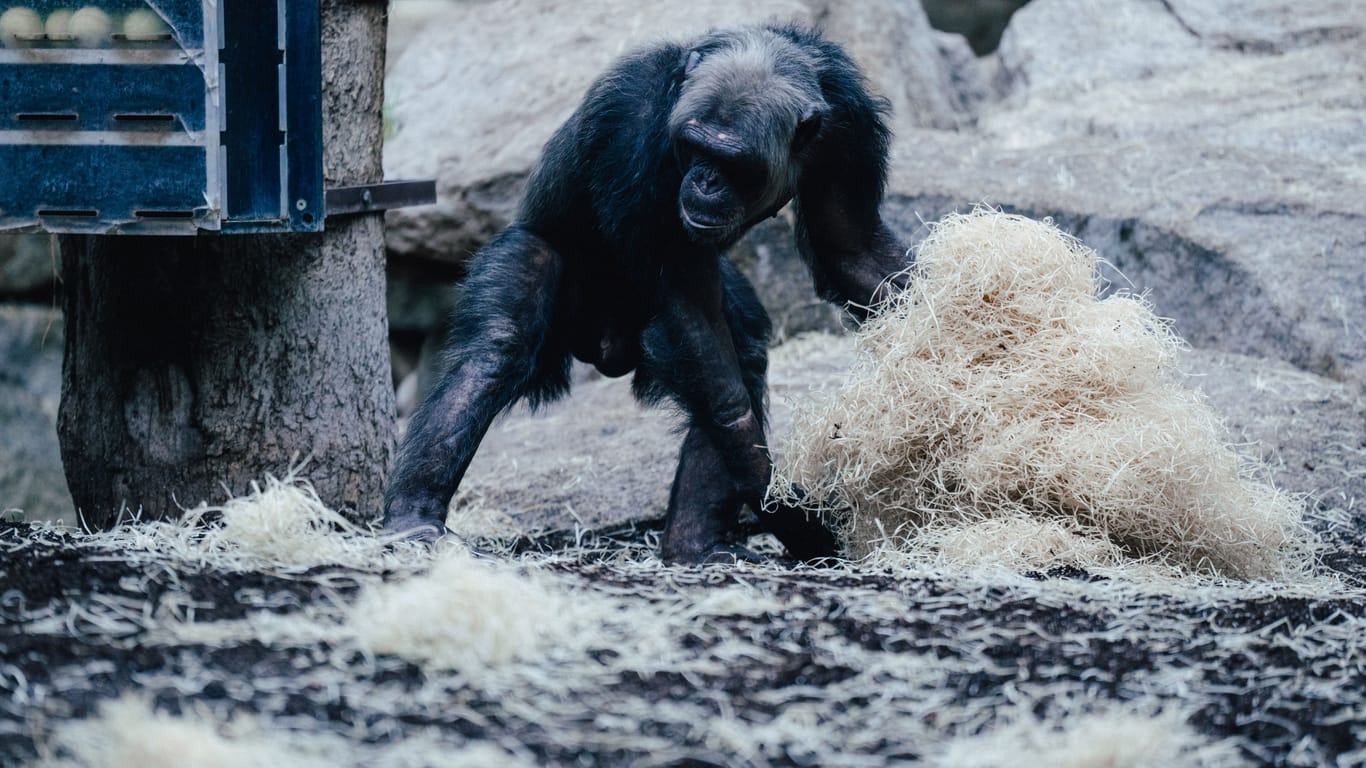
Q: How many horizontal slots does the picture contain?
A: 6